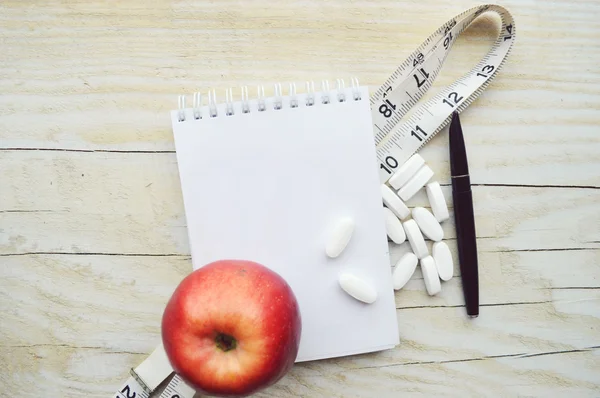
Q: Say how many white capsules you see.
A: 12